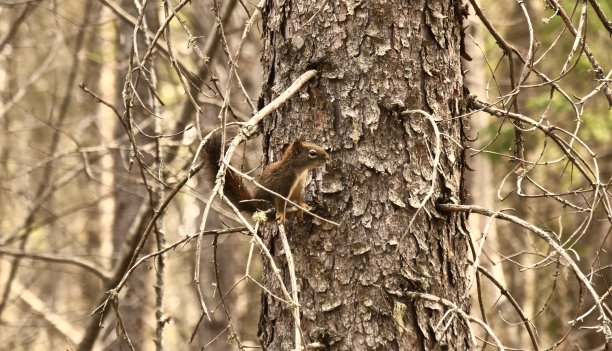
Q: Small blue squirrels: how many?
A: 0